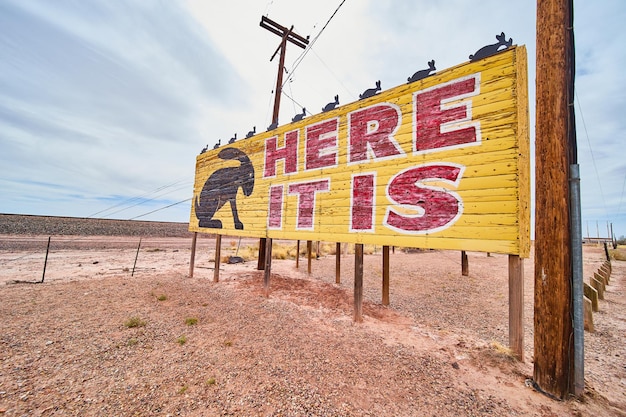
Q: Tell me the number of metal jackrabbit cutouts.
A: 10